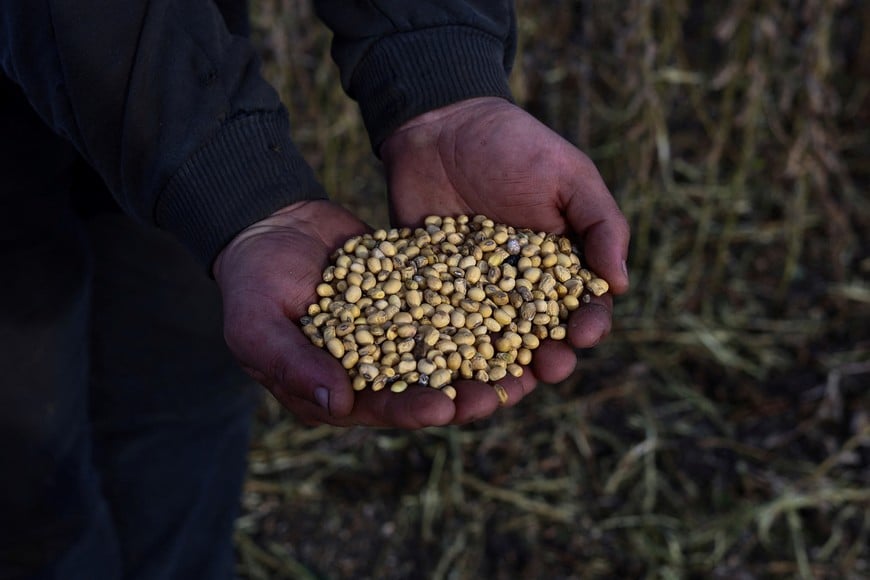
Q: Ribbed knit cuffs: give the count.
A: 2